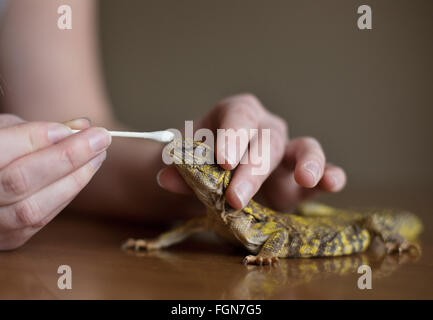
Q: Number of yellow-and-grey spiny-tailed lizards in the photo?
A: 1